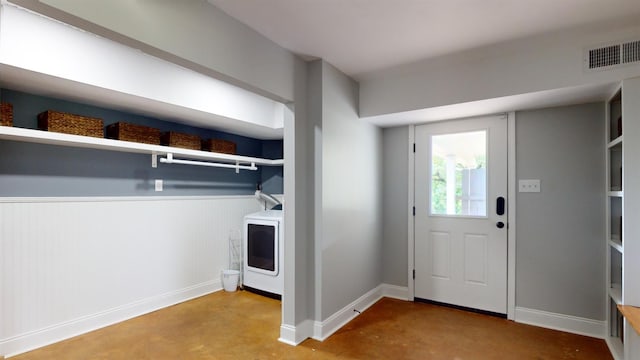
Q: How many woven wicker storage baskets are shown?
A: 5